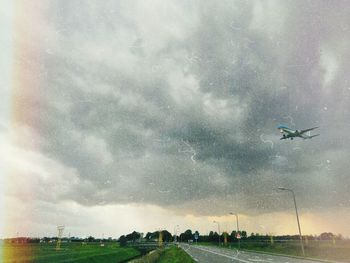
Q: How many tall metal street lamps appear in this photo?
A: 3